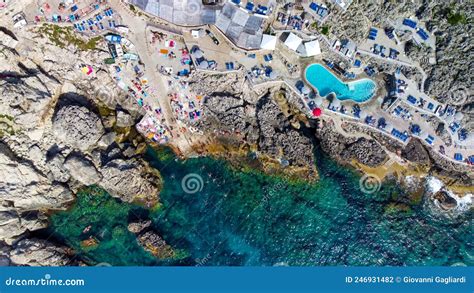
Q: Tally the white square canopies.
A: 3